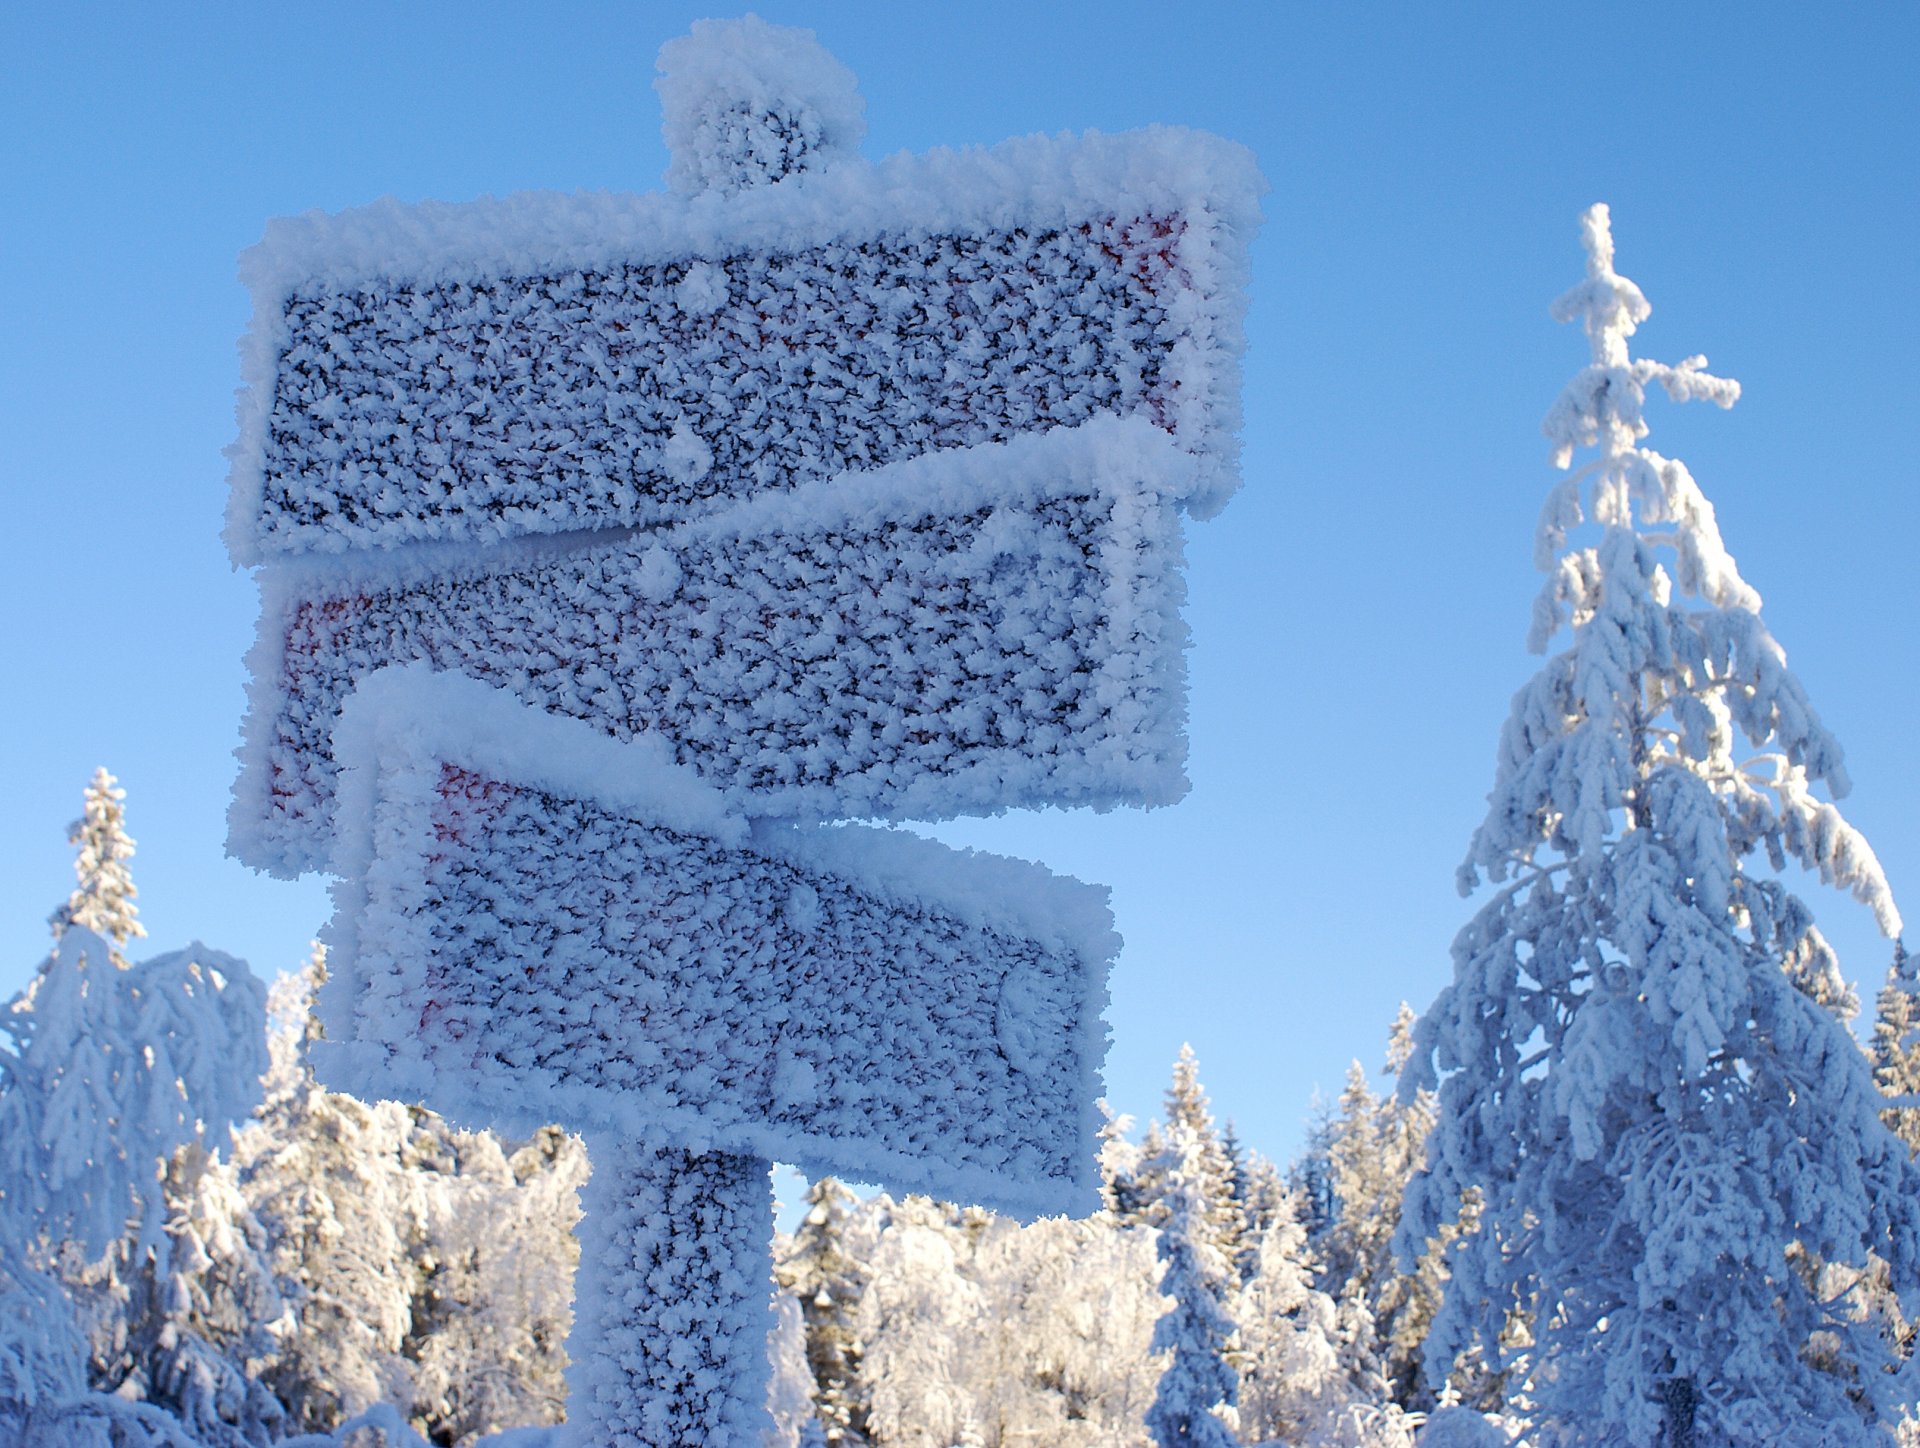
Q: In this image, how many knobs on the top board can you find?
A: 2